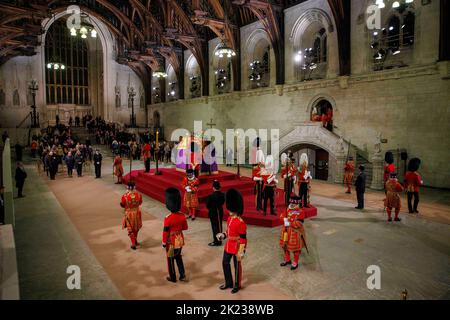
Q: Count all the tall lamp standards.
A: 2